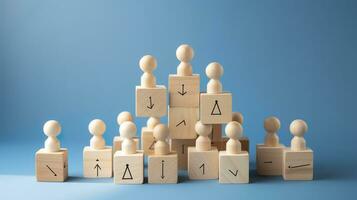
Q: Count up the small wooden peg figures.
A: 14